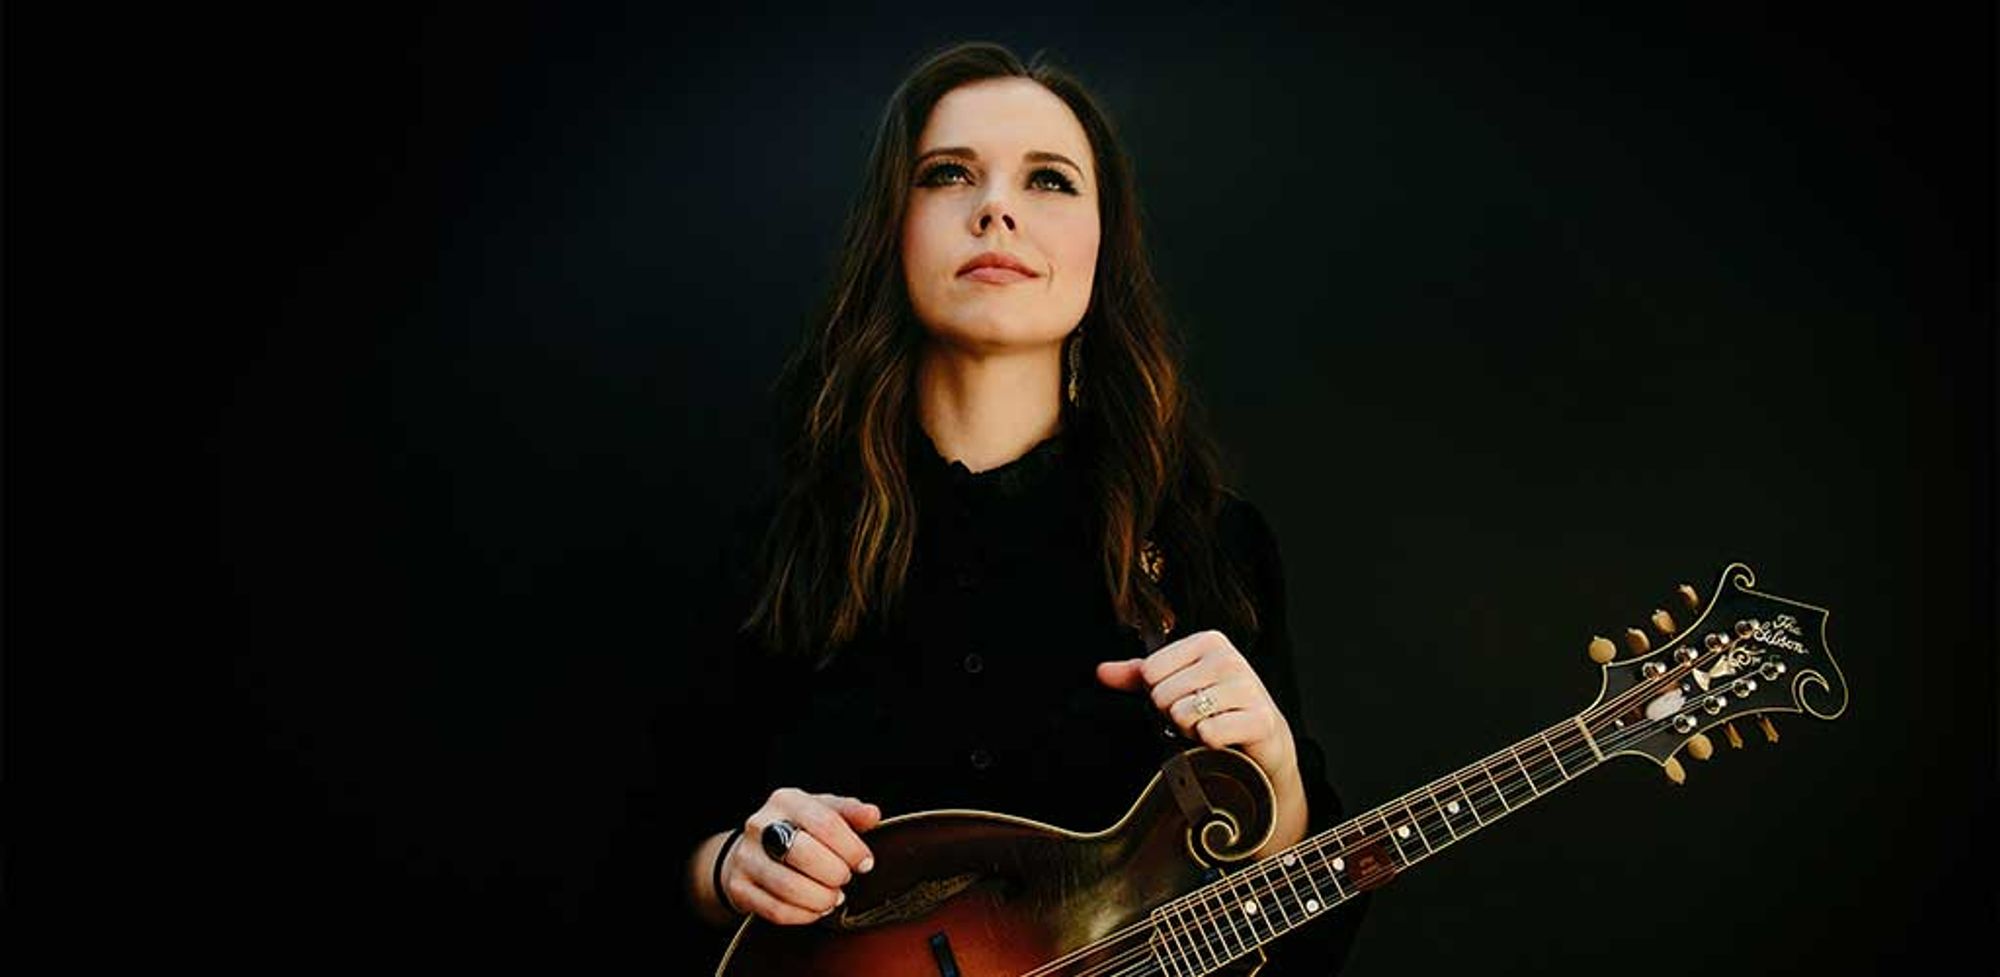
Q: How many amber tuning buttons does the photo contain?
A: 8